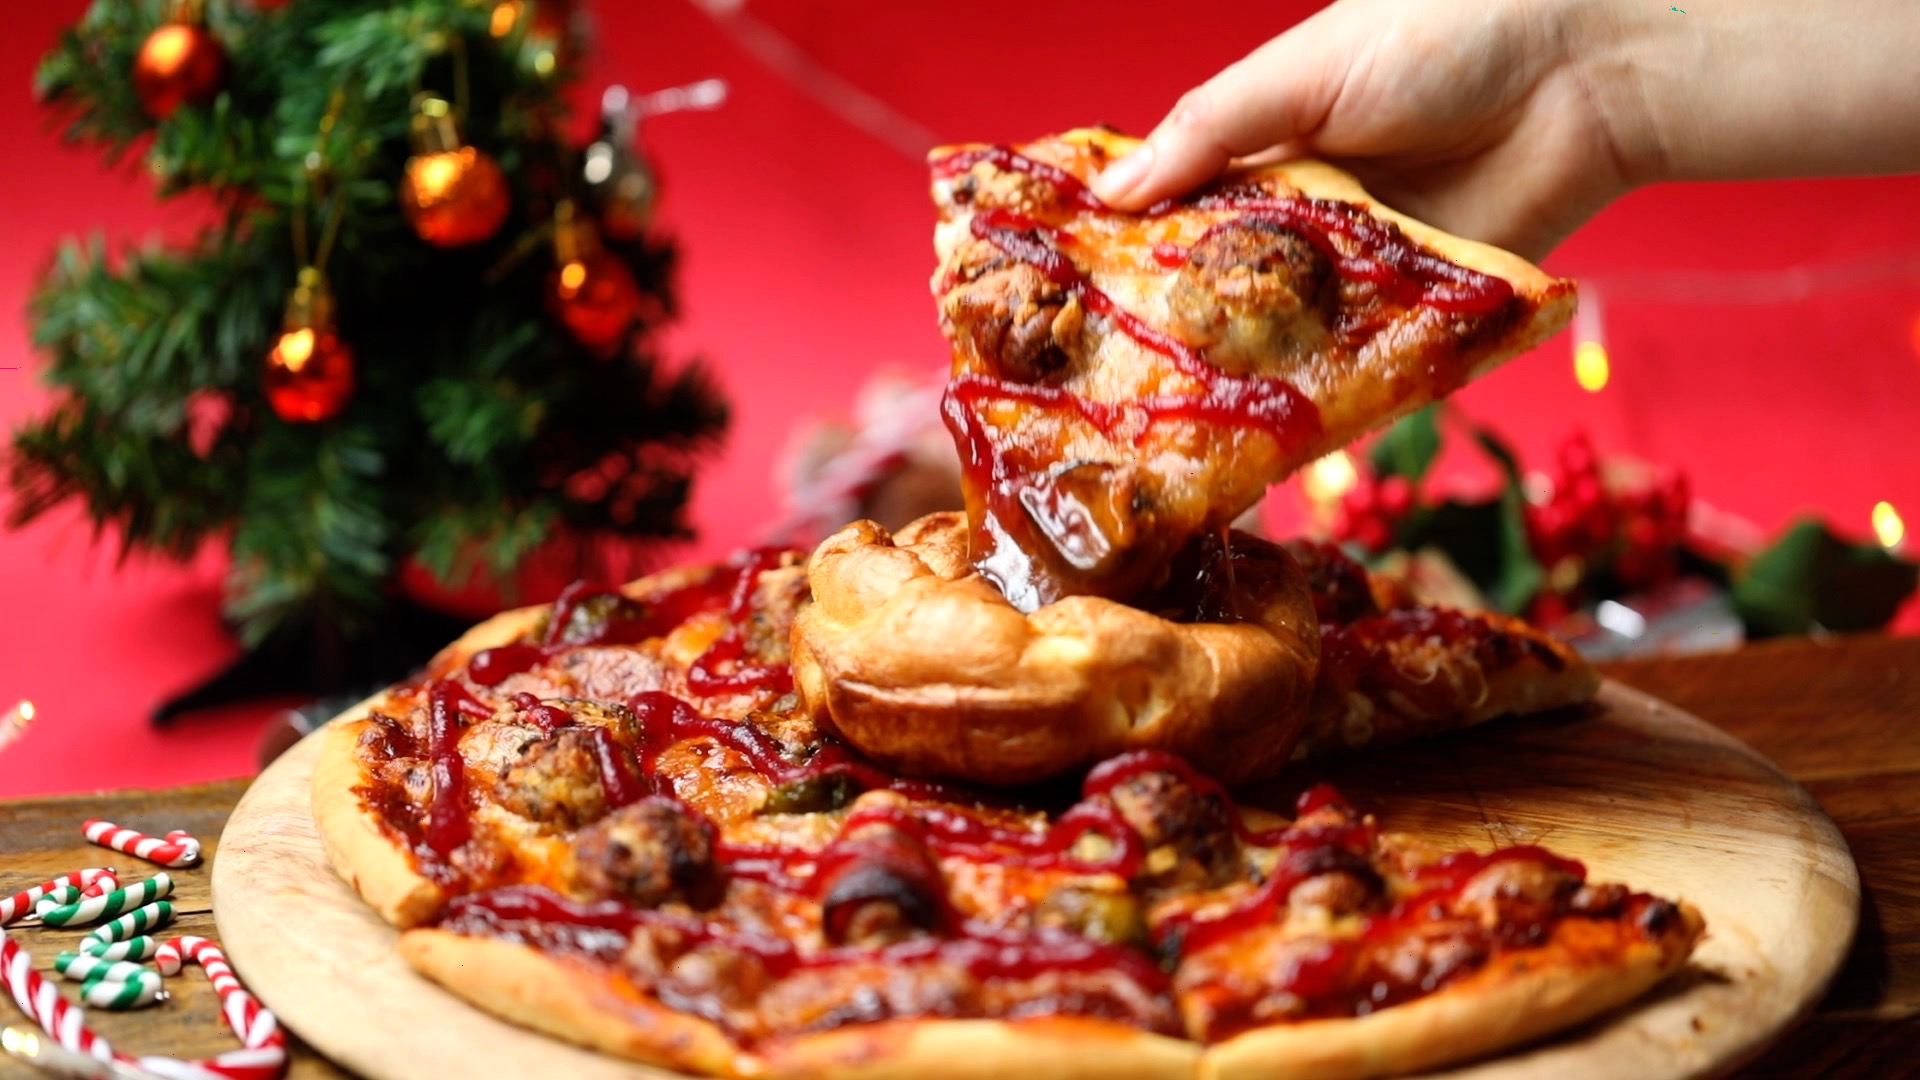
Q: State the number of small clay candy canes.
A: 6